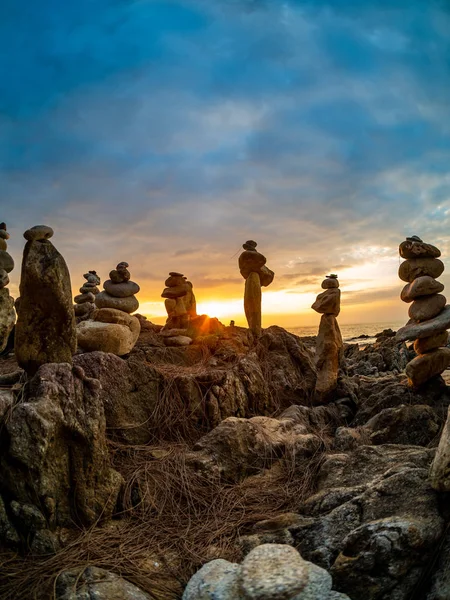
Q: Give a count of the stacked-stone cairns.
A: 8